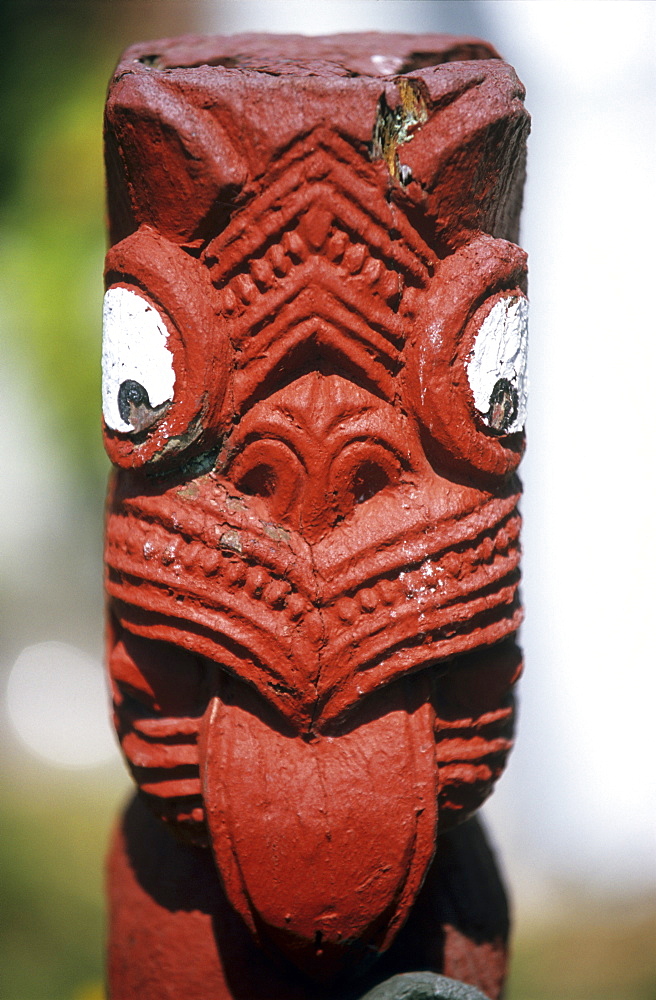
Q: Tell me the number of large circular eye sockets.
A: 2